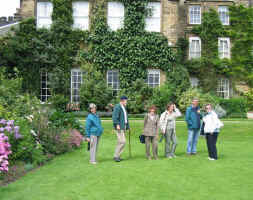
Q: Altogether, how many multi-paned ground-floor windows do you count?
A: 5